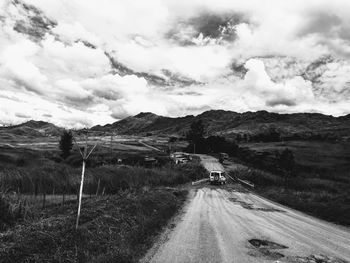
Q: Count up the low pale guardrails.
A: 2